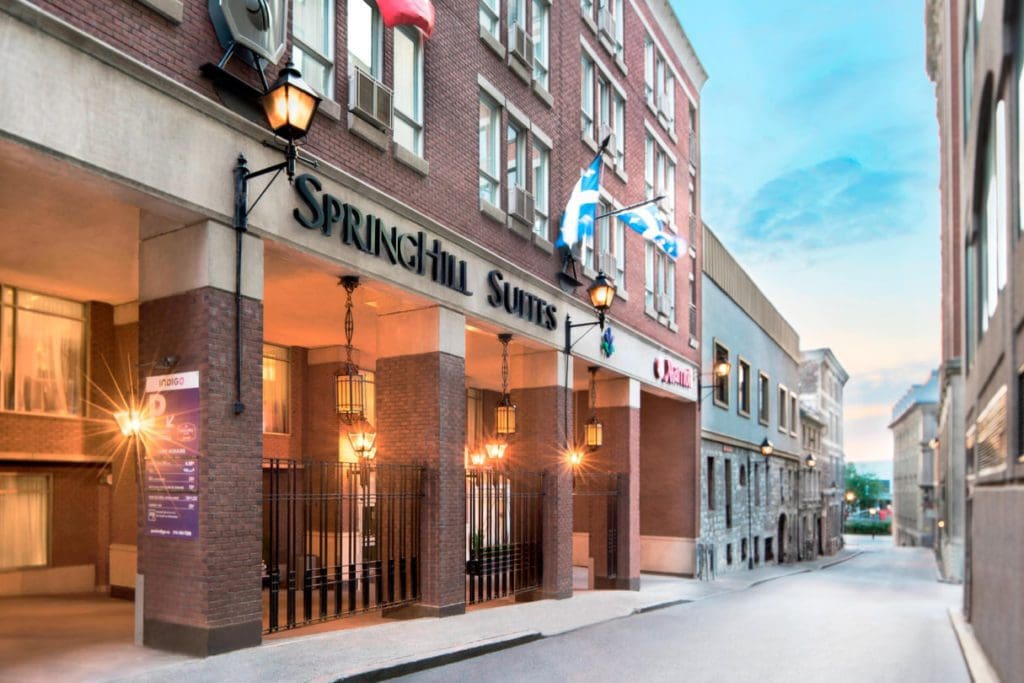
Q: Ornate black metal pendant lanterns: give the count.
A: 3